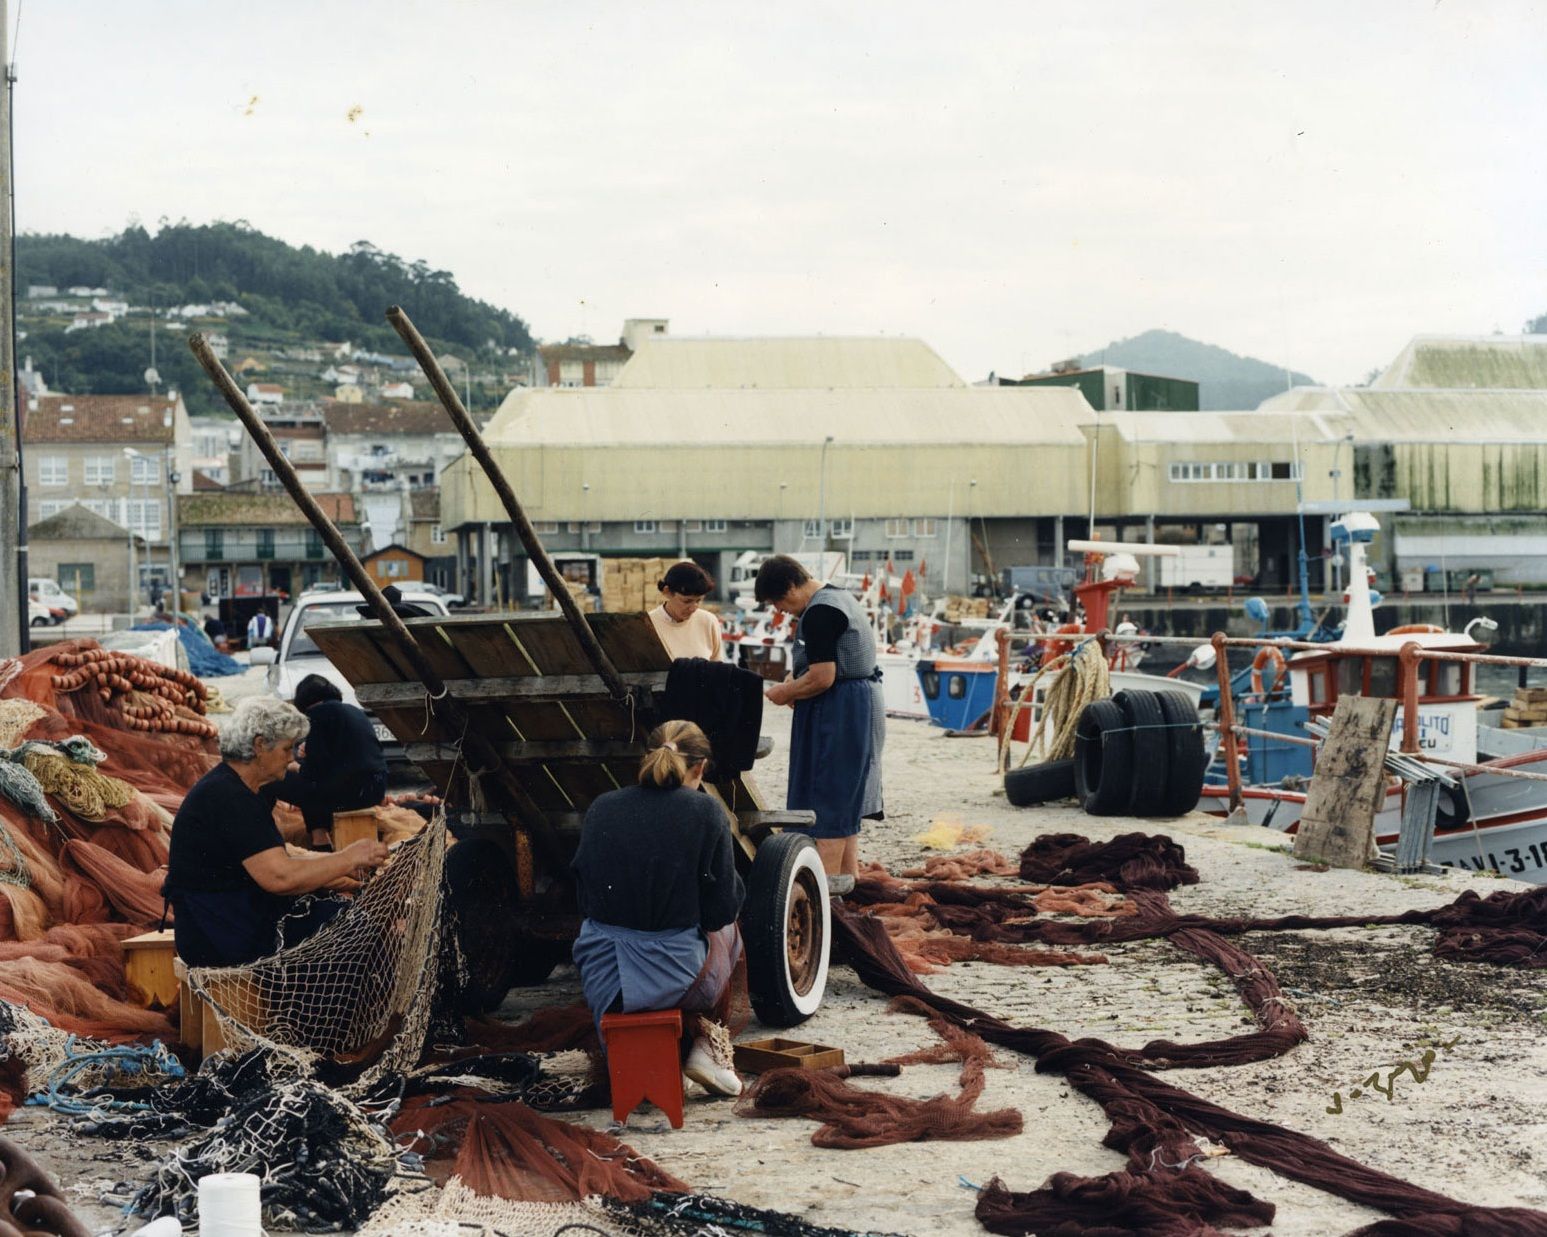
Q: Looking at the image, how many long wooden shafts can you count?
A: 2